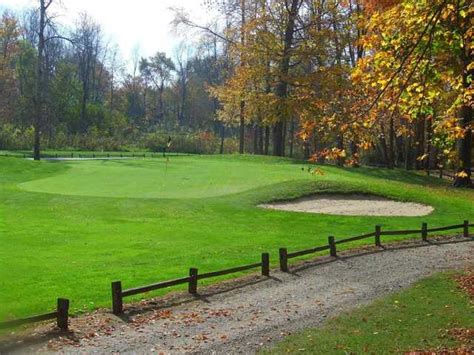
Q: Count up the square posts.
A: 9